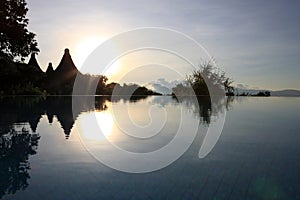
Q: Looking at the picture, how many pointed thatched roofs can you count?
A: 3